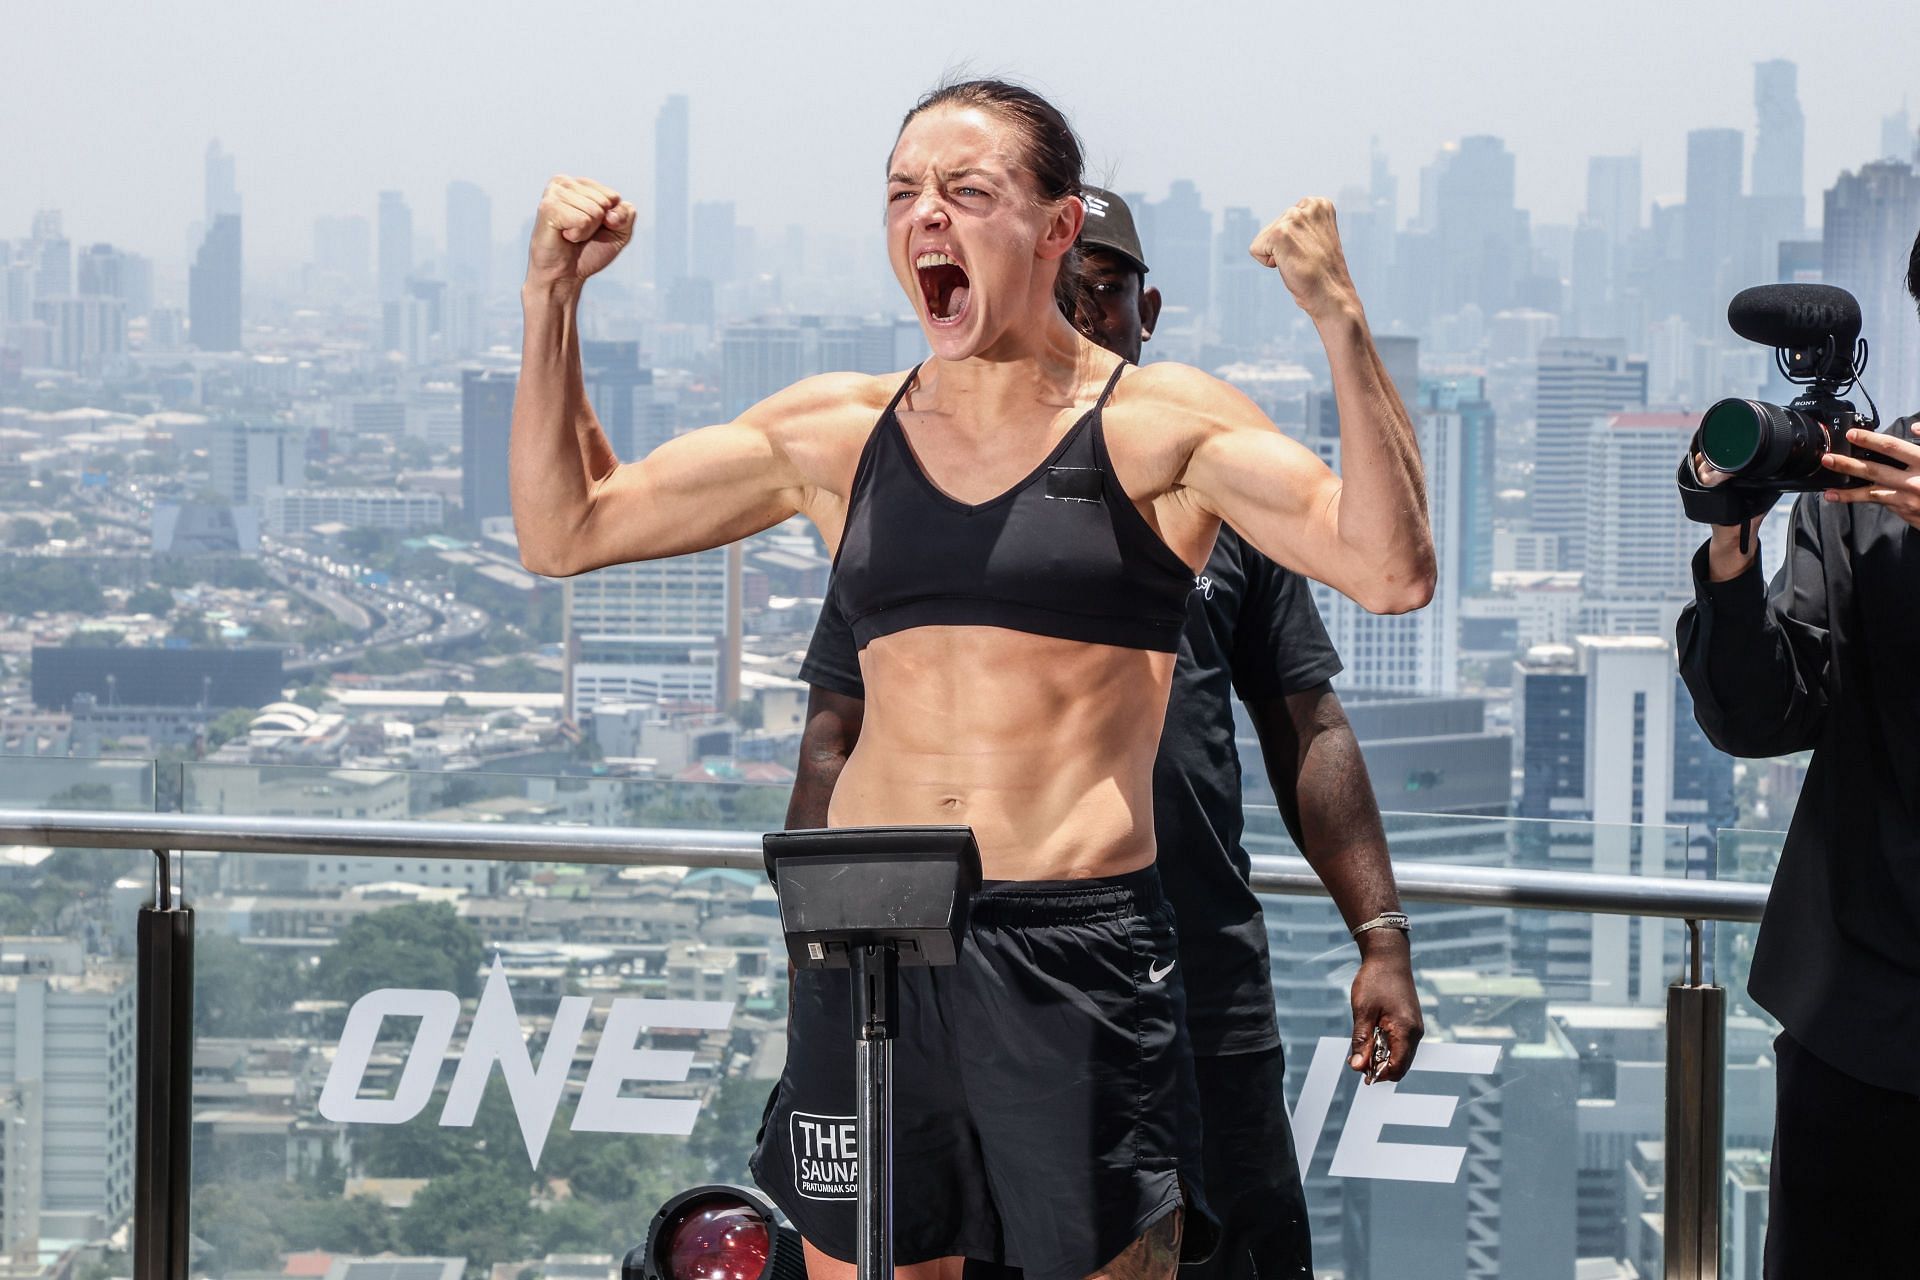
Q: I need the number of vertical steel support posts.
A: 2